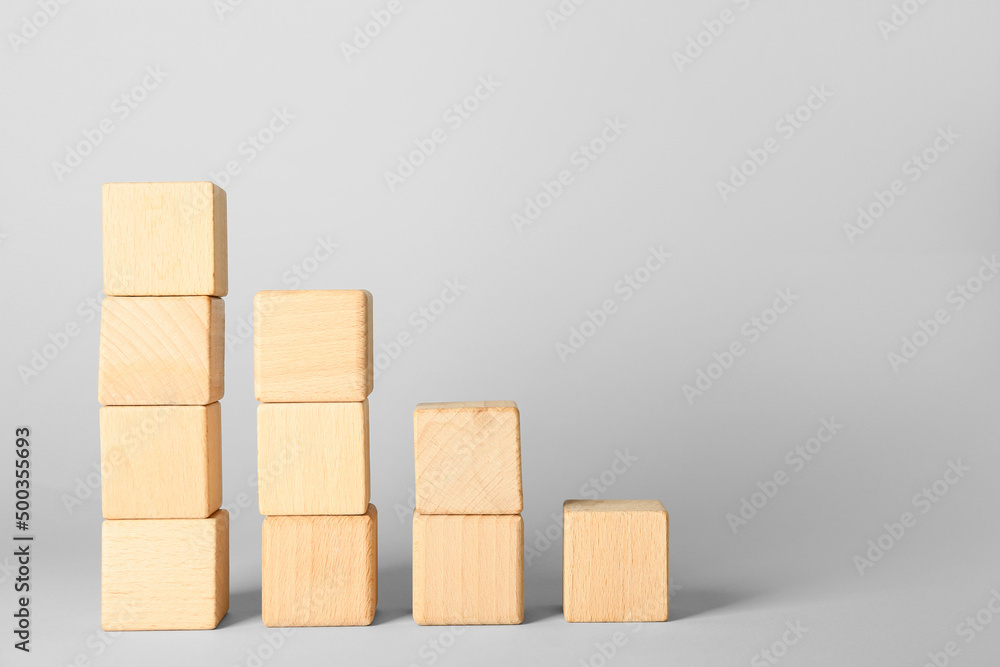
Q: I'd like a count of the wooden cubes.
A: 10